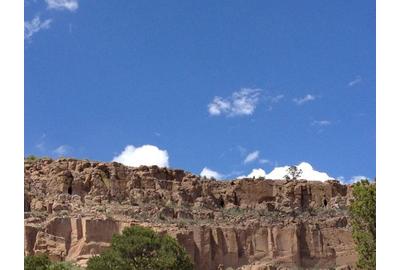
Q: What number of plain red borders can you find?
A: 0